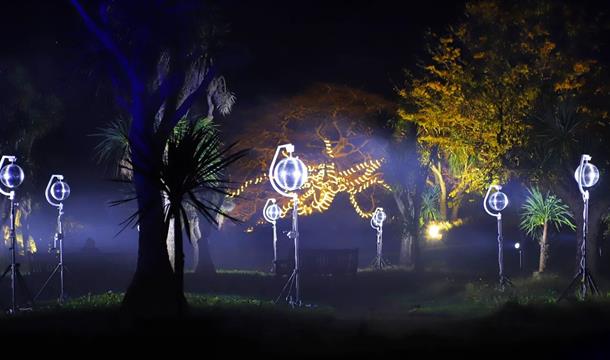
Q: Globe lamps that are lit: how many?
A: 7